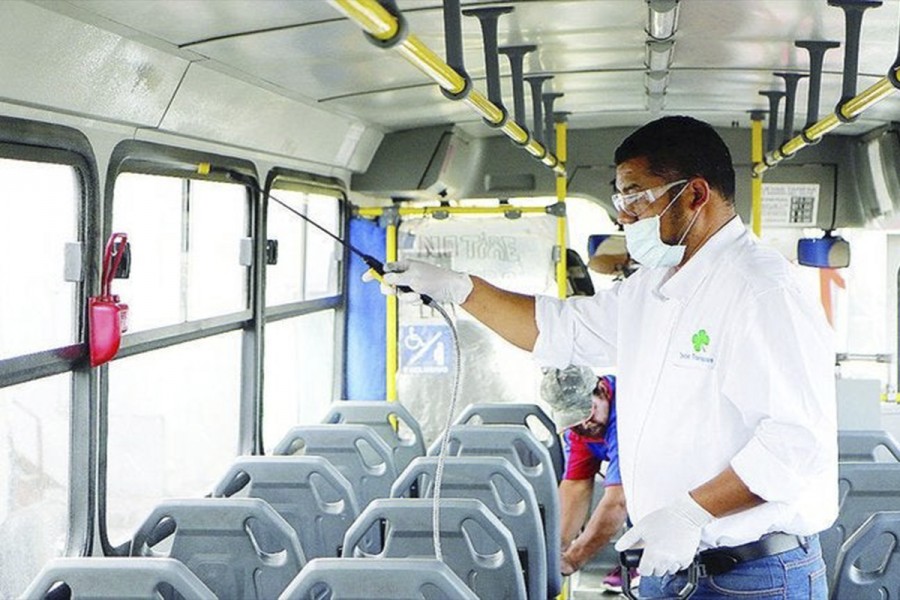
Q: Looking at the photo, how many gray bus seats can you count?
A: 13